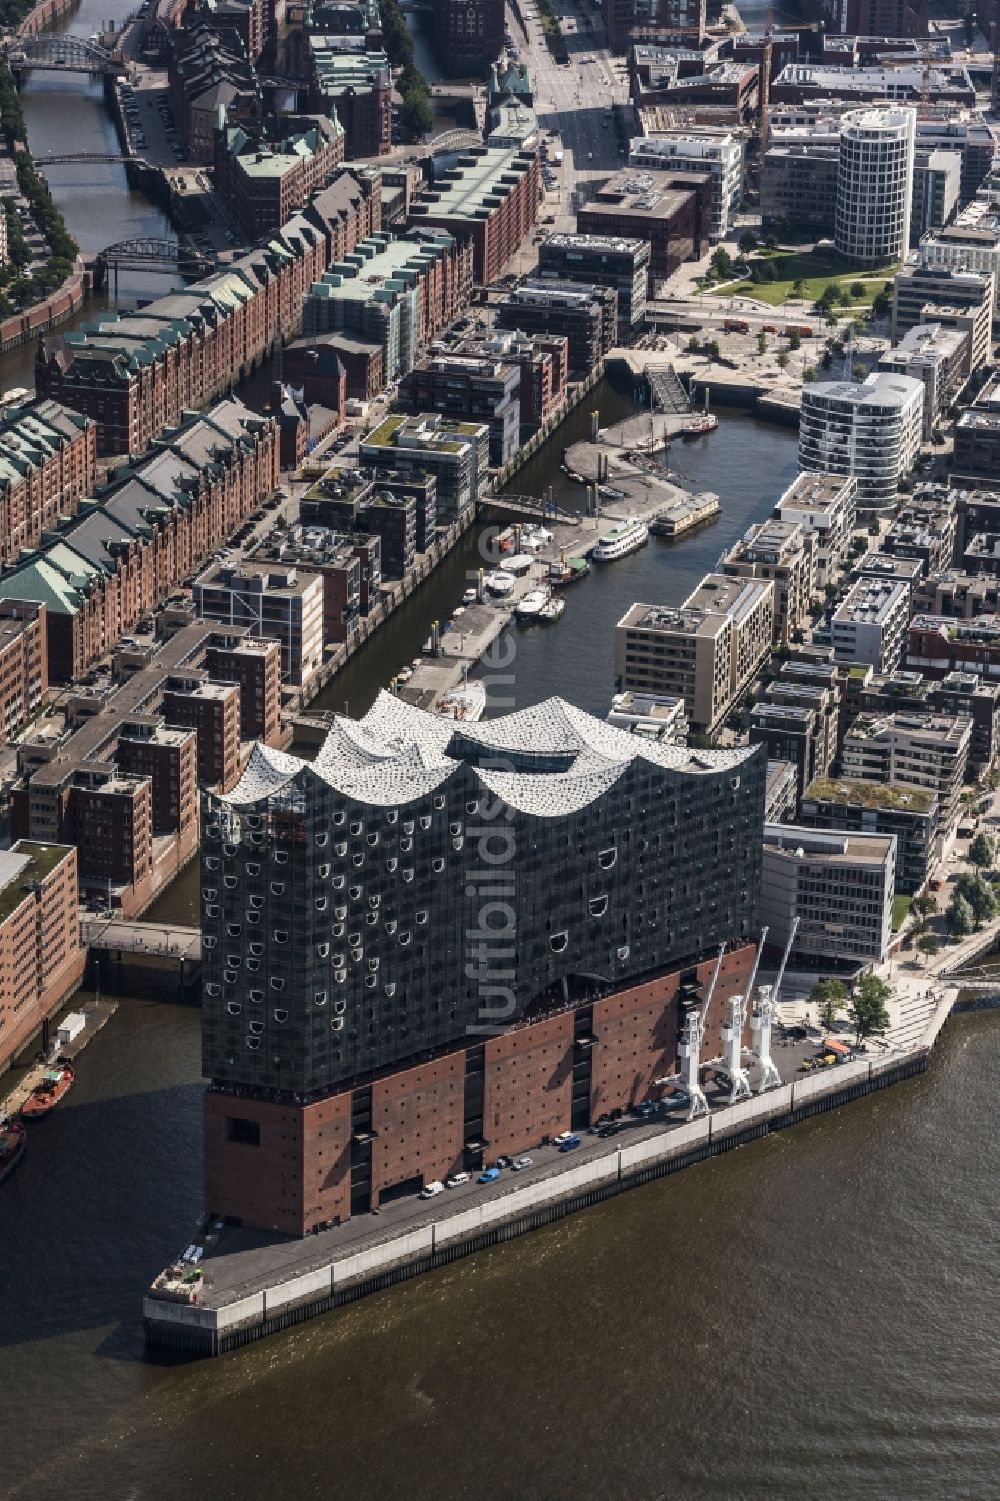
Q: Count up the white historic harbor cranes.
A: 3